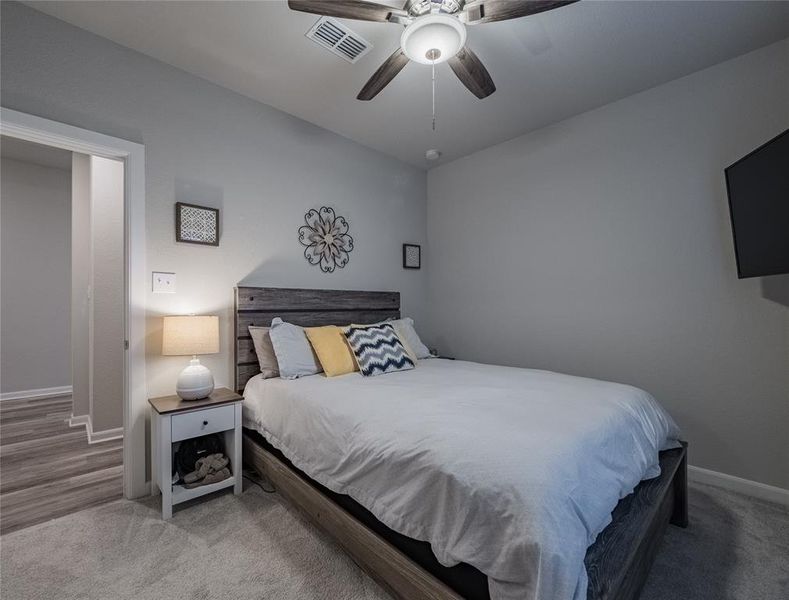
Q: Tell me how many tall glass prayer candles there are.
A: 0